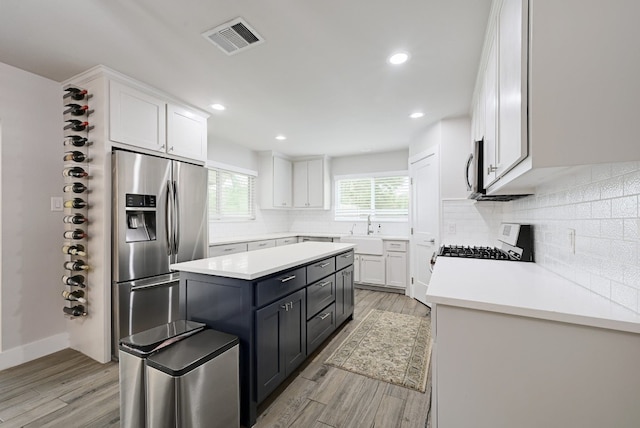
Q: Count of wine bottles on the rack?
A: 15